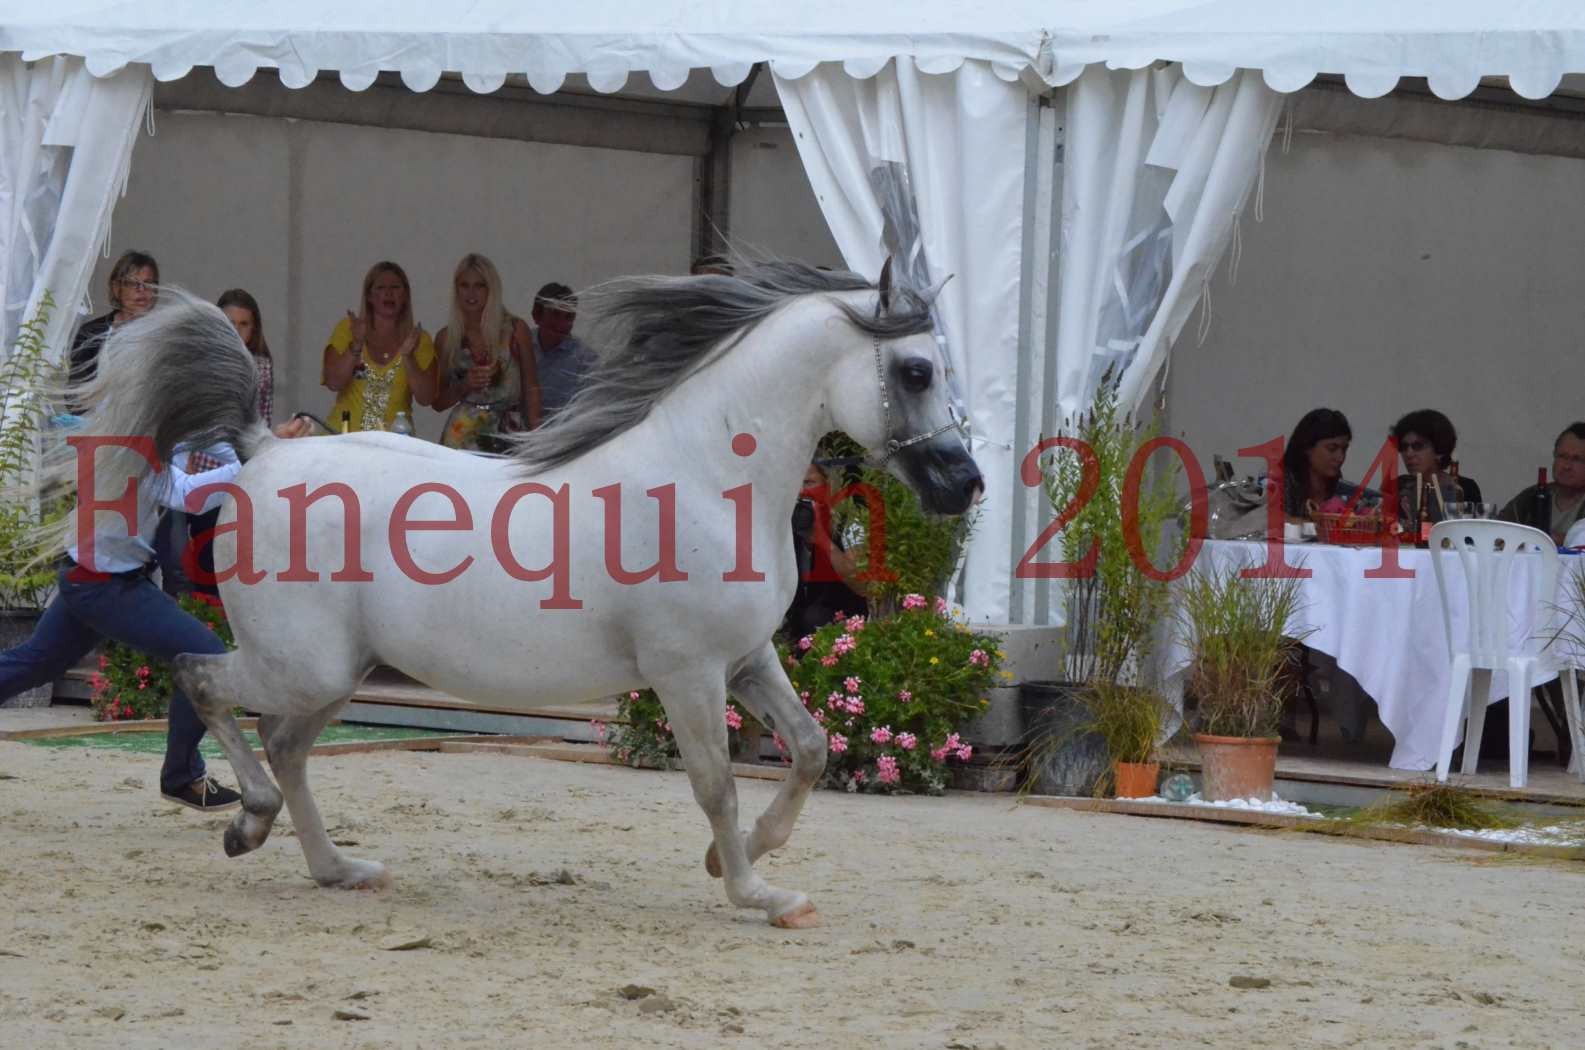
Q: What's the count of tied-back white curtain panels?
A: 3